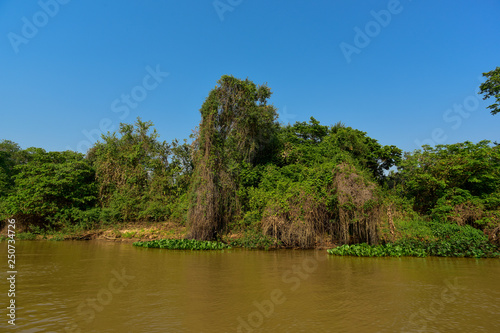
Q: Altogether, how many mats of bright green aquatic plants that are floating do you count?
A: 2